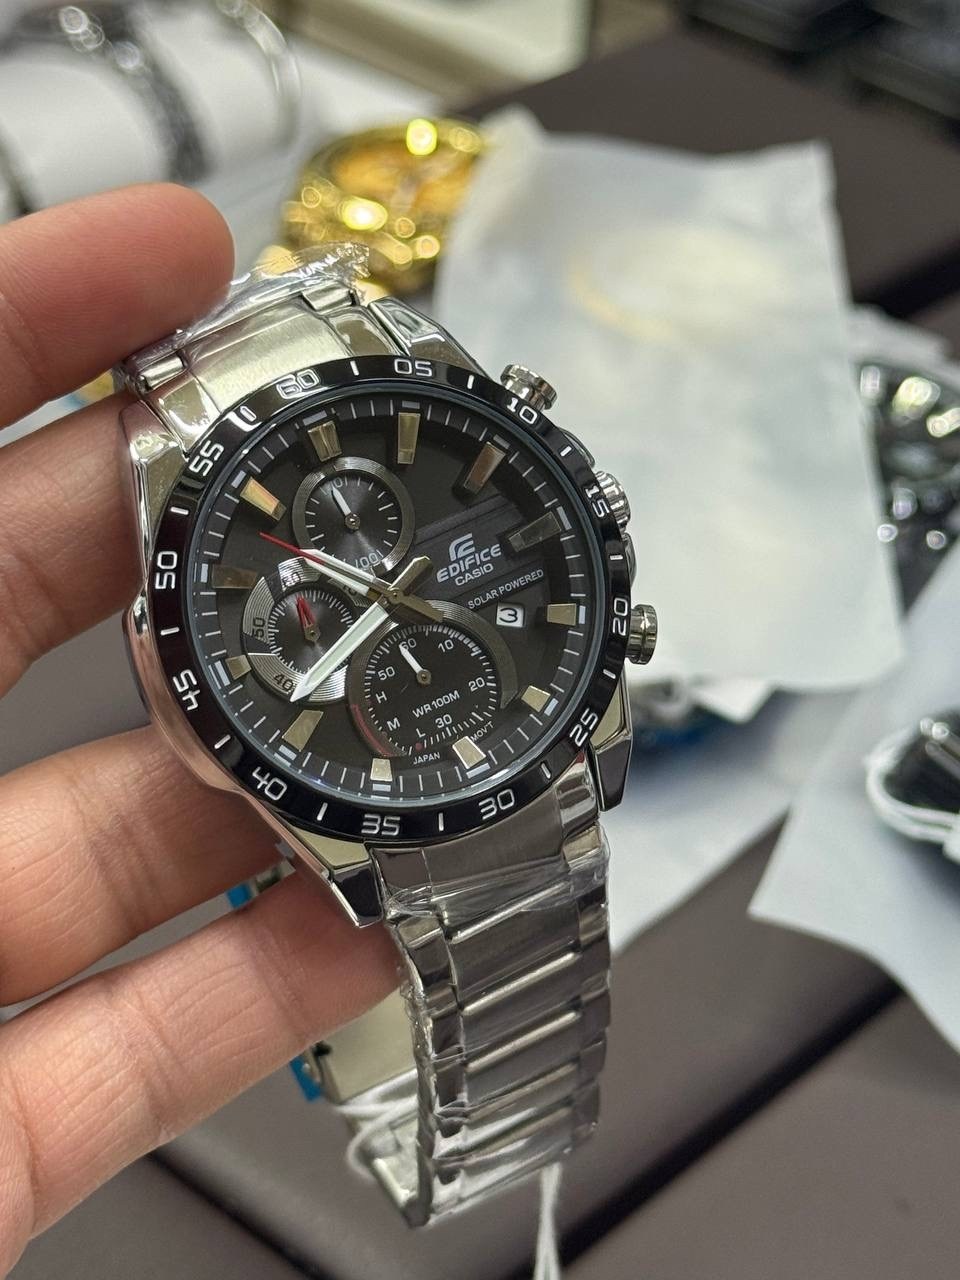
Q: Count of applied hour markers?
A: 12